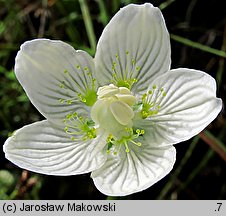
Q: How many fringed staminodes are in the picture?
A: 5